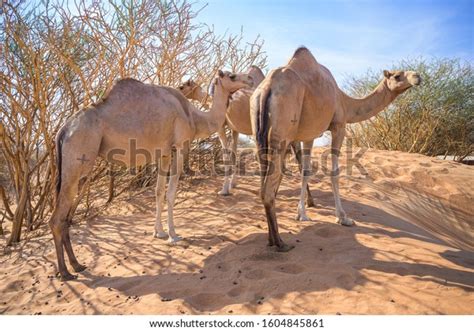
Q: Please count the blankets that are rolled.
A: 0